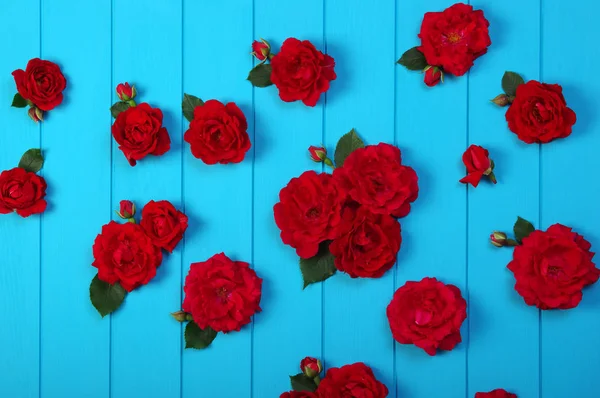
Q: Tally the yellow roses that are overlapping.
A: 0